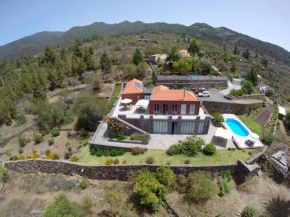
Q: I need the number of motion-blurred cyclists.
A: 0